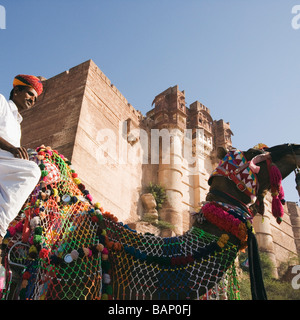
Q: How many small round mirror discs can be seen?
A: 2